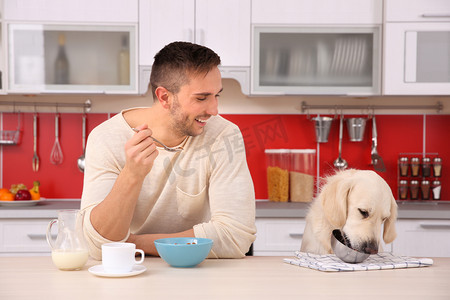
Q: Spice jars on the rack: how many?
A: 8